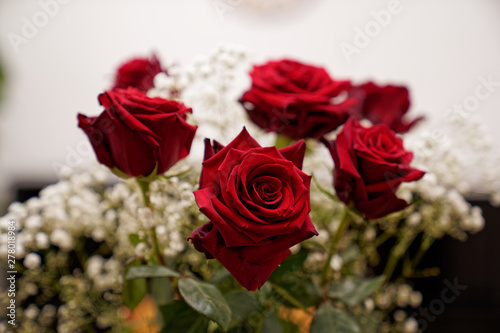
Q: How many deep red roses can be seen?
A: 6